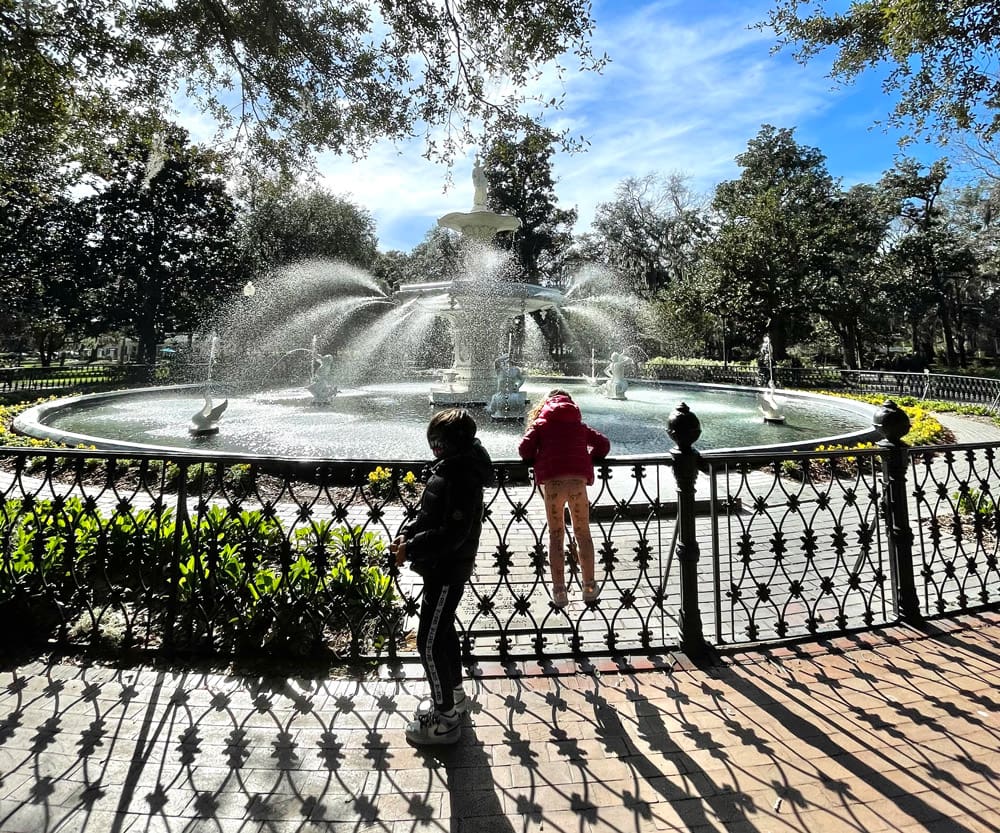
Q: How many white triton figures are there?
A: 3